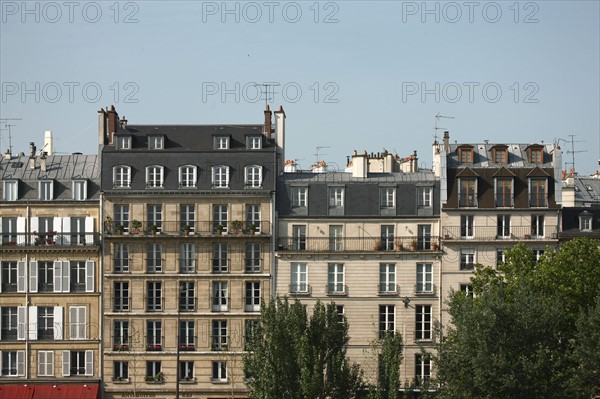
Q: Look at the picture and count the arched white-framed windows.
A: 5